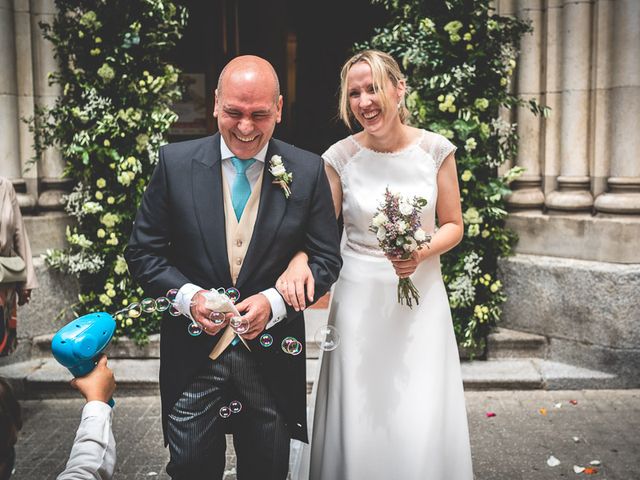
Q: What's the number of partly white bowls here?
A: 0